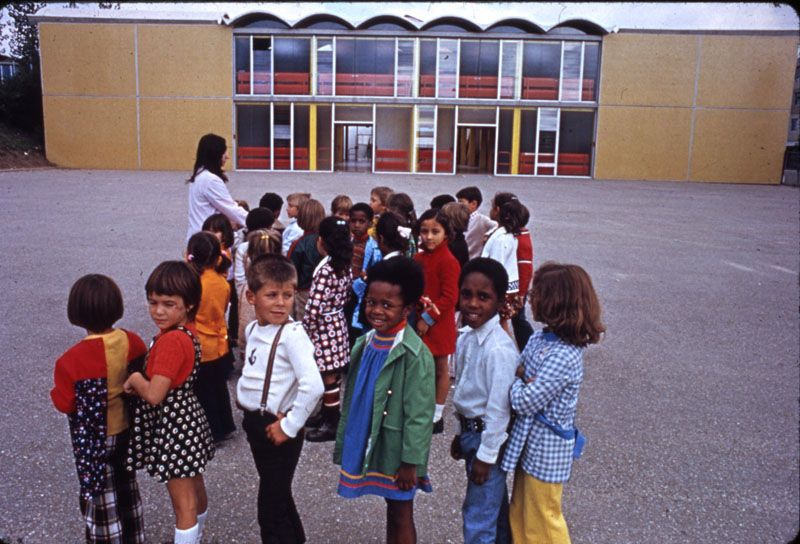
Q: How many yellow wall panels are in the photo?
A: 8